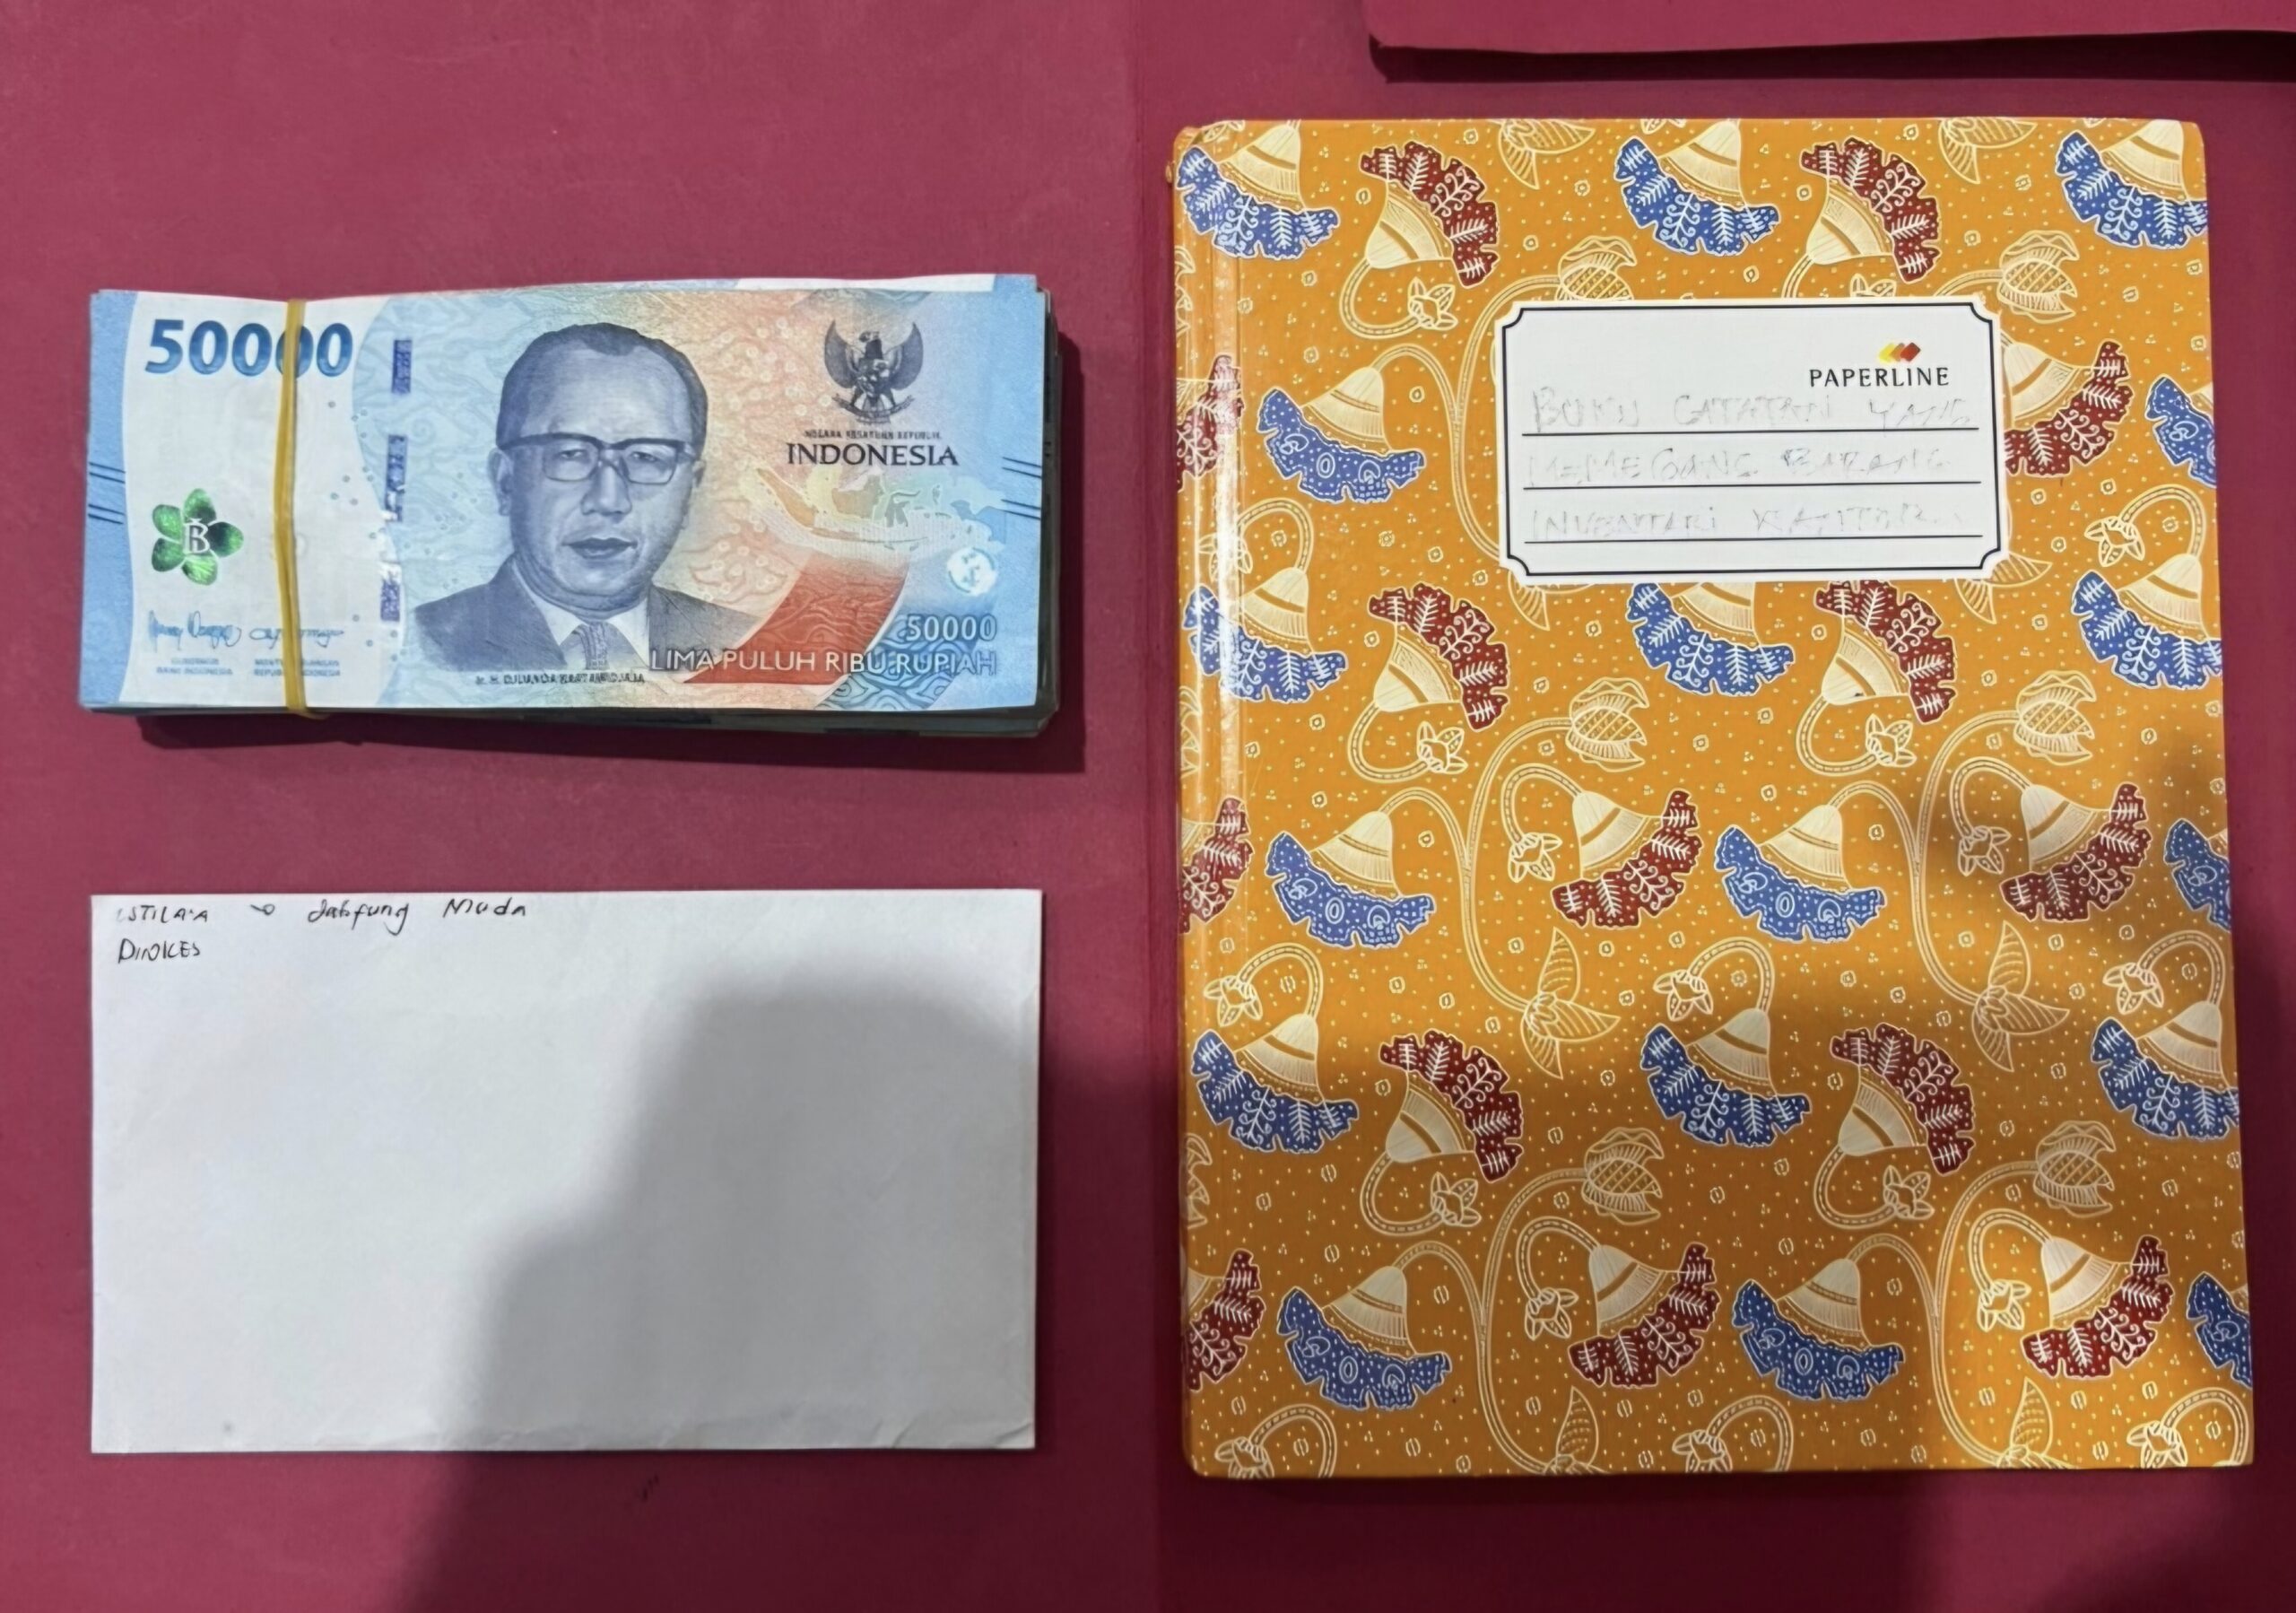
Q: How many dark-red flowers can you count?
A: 14